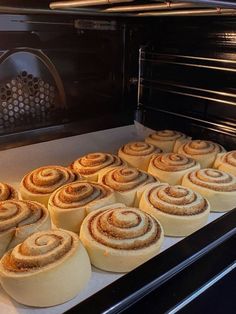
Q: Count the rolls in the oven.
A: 15